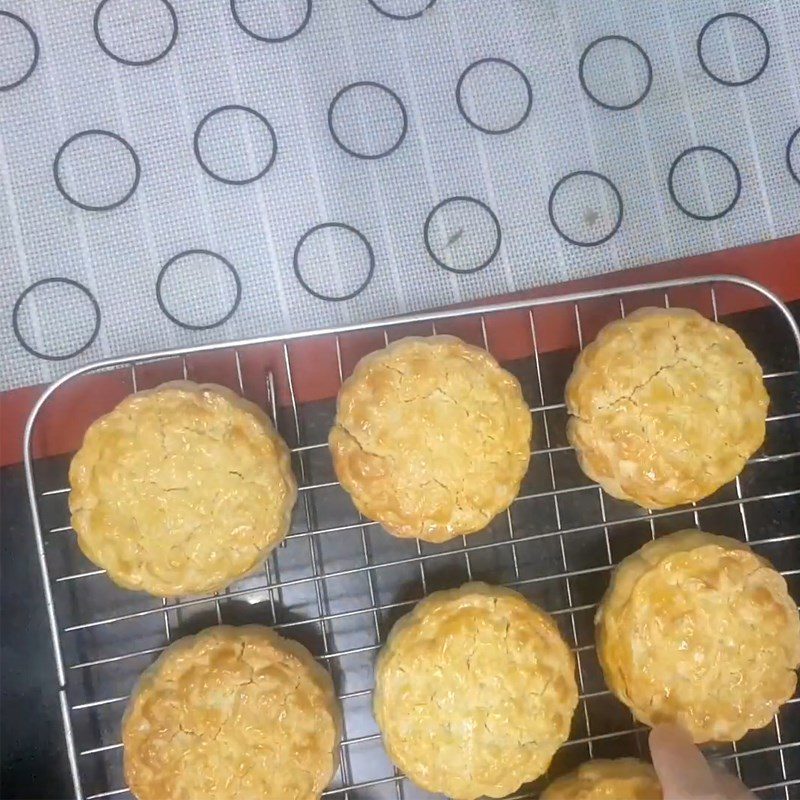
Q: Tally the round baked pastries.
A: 7